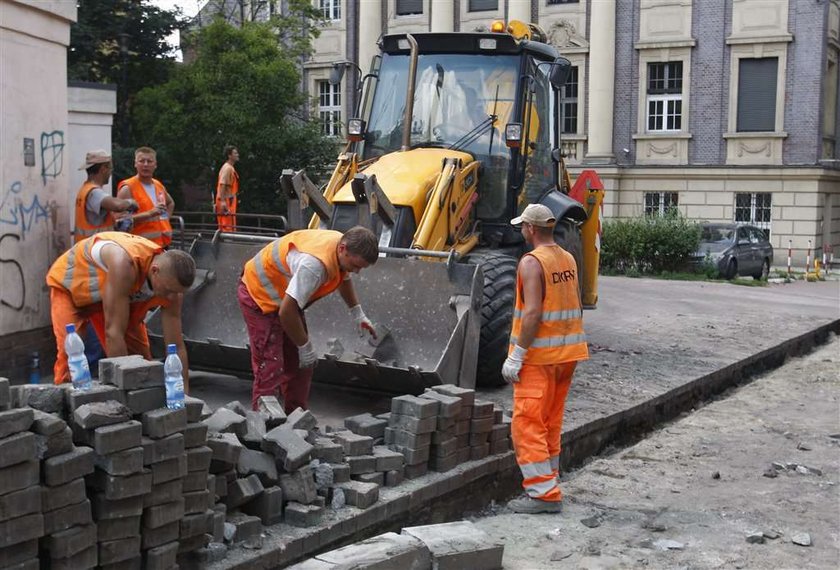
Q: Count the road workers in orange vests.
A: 6